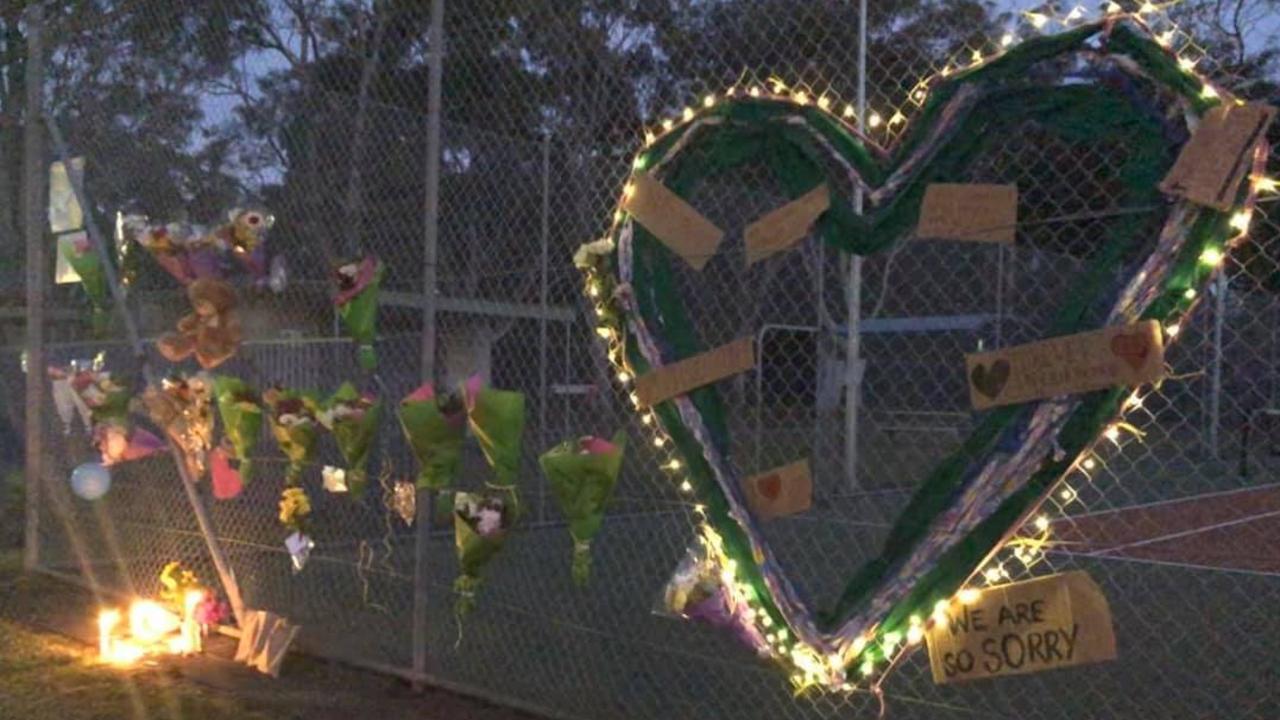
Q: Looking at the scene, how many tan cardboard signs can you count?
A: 8